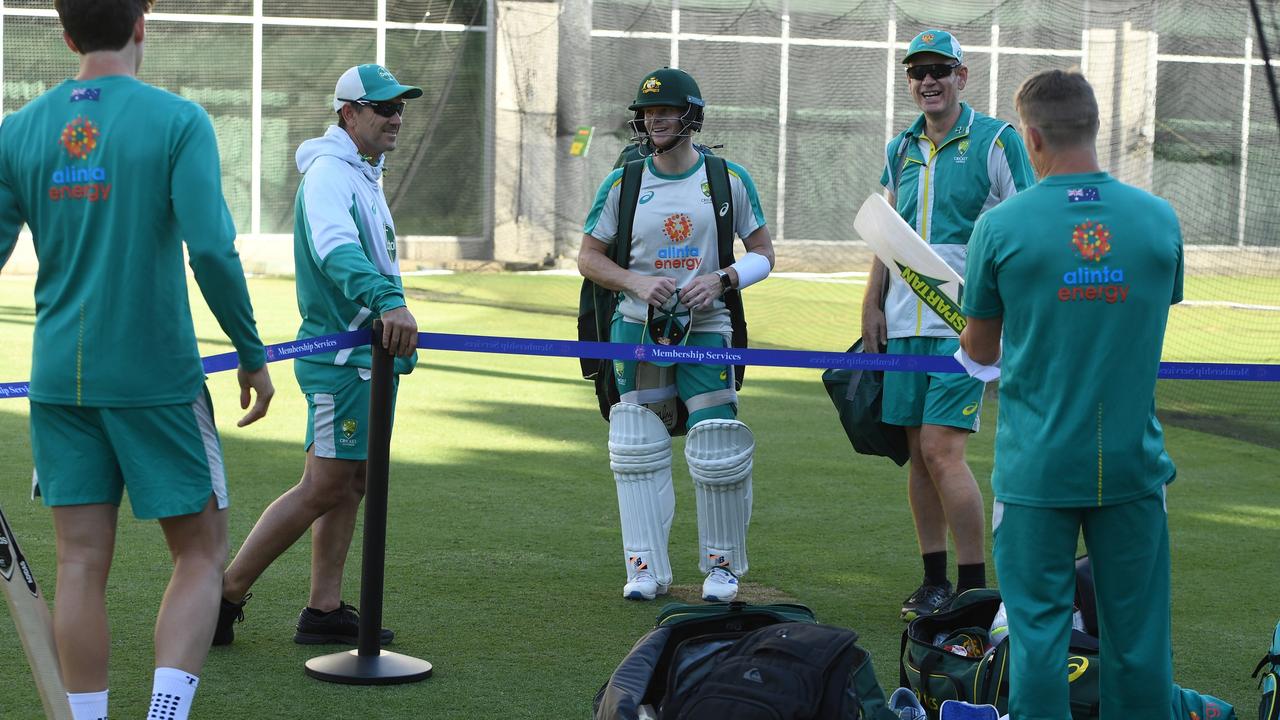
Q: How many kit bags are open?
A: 2